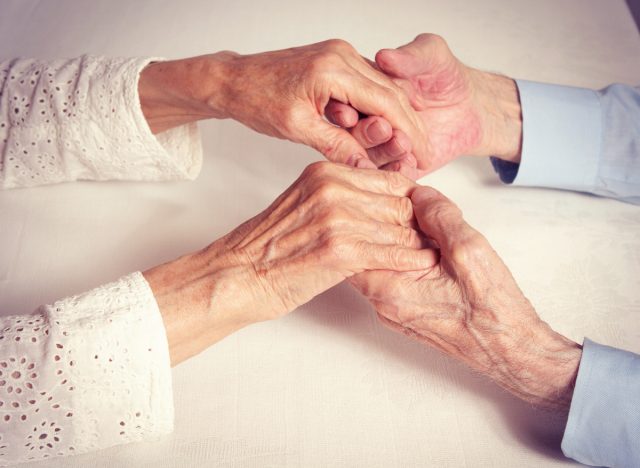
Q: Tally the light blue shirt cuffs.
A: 2